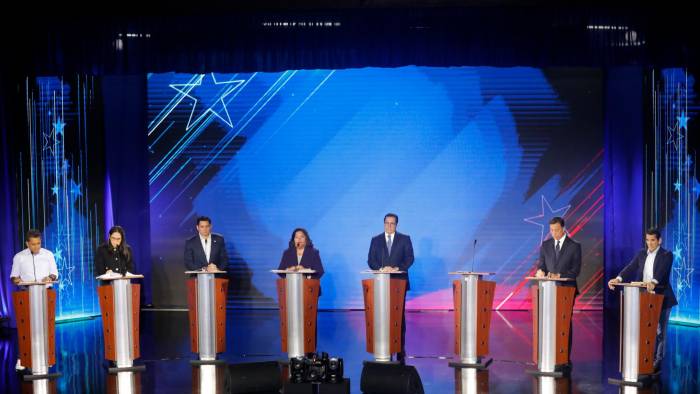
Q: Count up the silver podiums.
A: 8